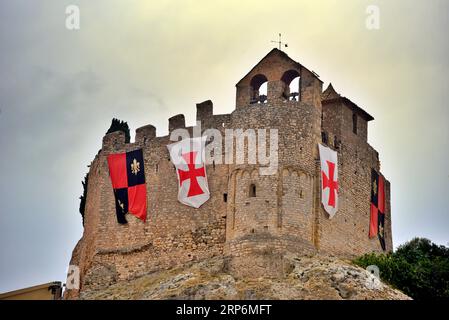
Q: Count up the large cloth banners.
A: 4